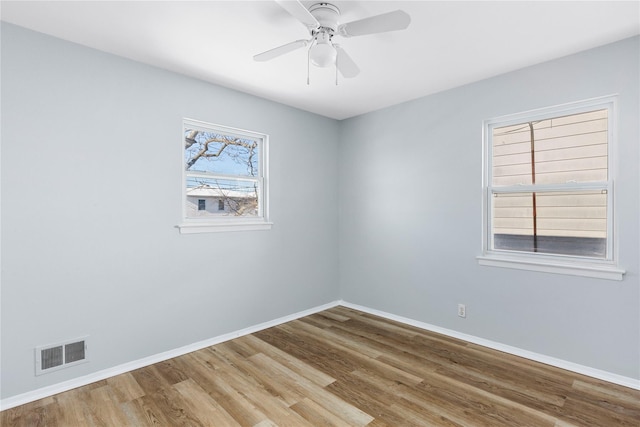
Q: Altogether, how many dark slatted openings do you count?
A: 2